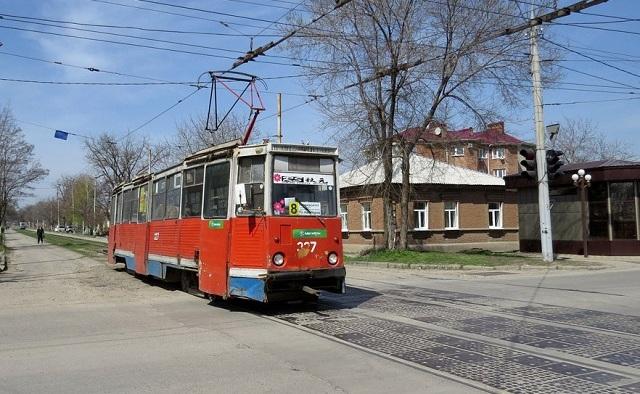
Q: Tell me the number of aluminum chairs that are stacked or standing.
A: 0